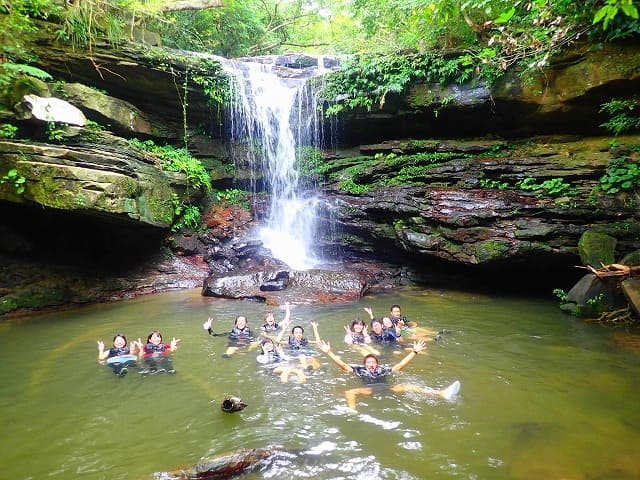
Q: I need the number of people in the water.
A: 11